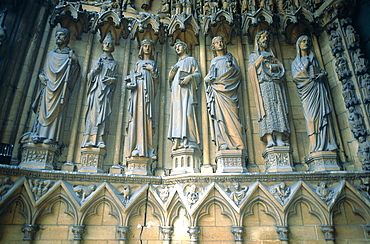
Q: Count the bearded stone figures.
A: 2